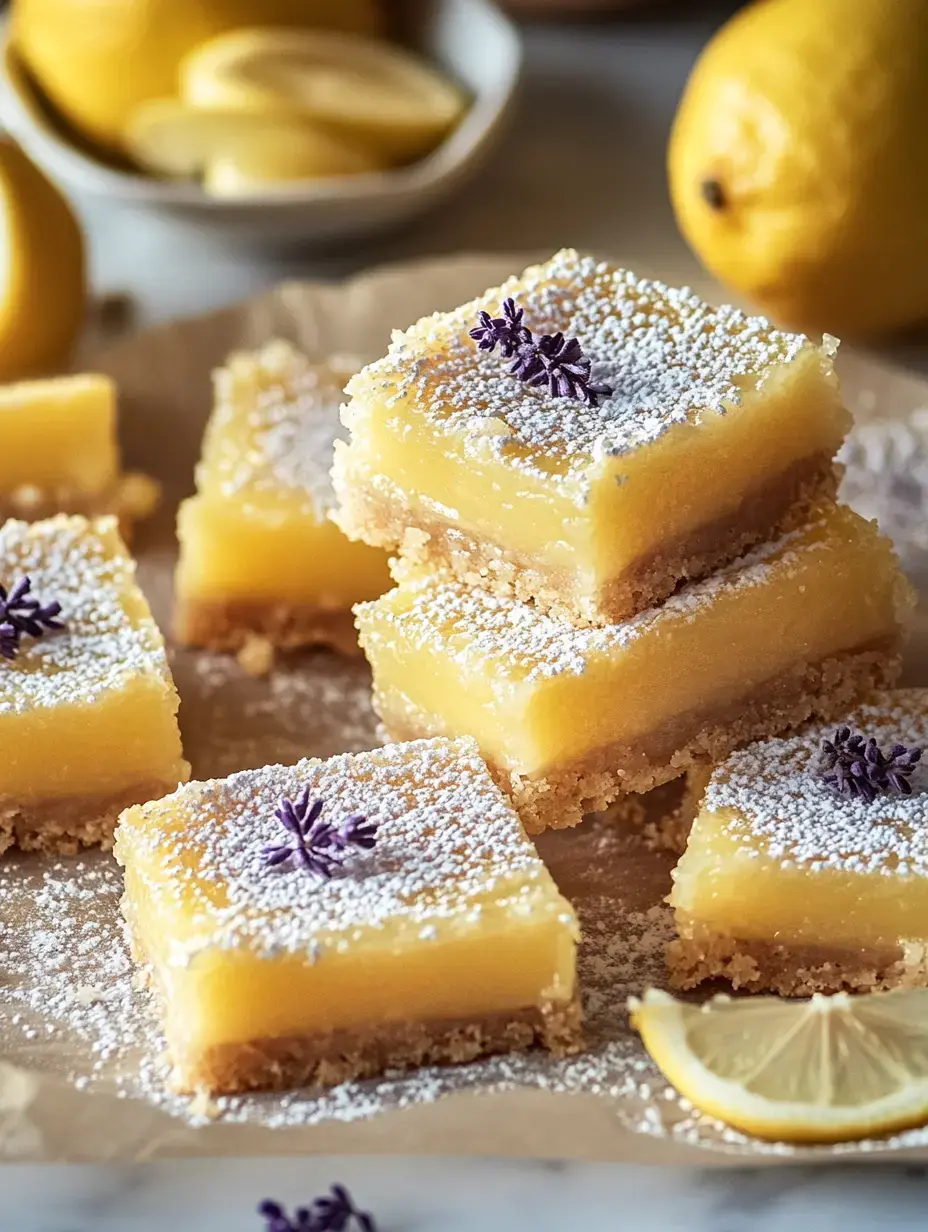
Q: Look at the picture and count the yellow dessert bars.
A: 7